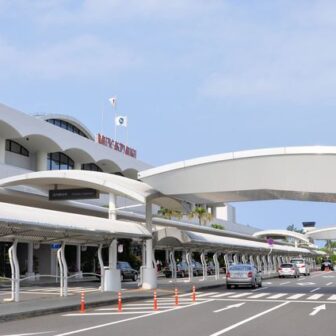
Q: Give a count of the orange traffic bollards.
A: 5